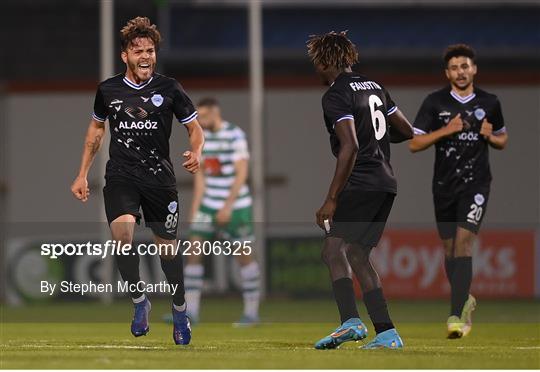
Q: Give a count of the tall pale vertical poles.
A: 2